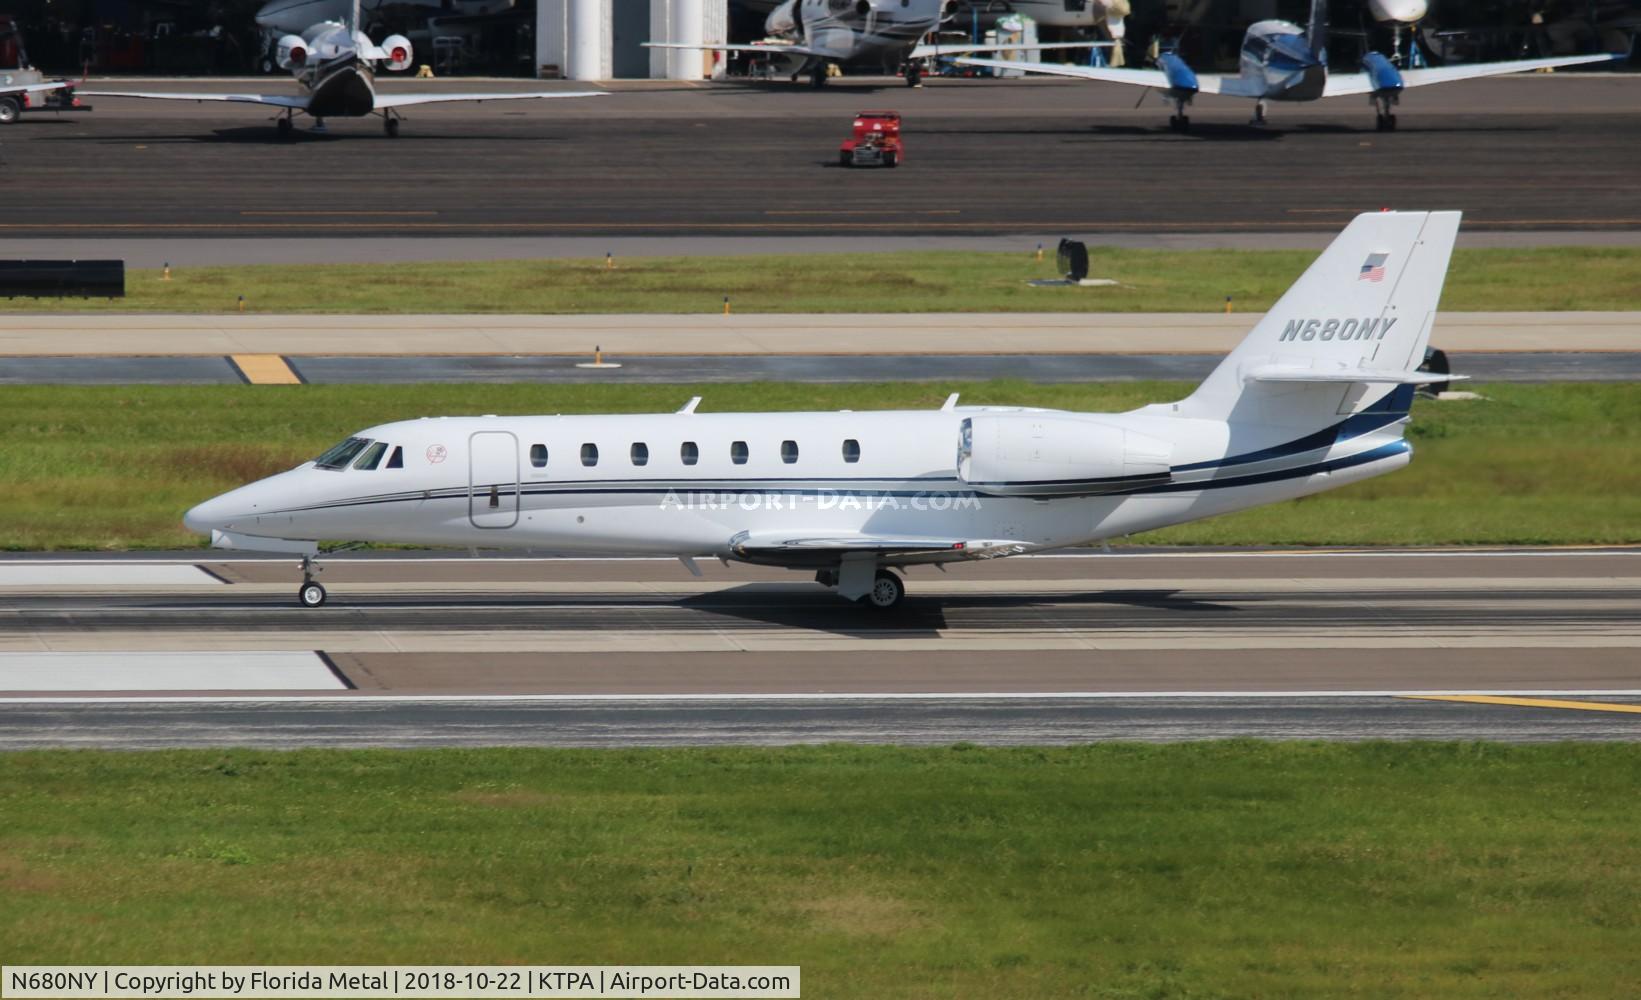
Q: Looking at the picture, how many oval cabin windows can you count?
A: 7